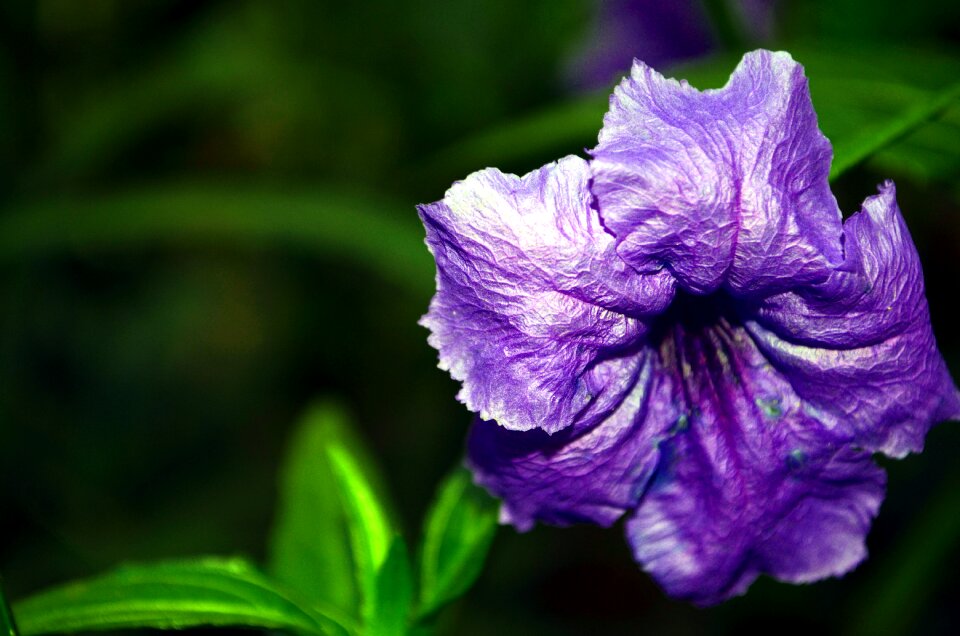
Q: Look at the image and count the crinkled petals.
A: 5